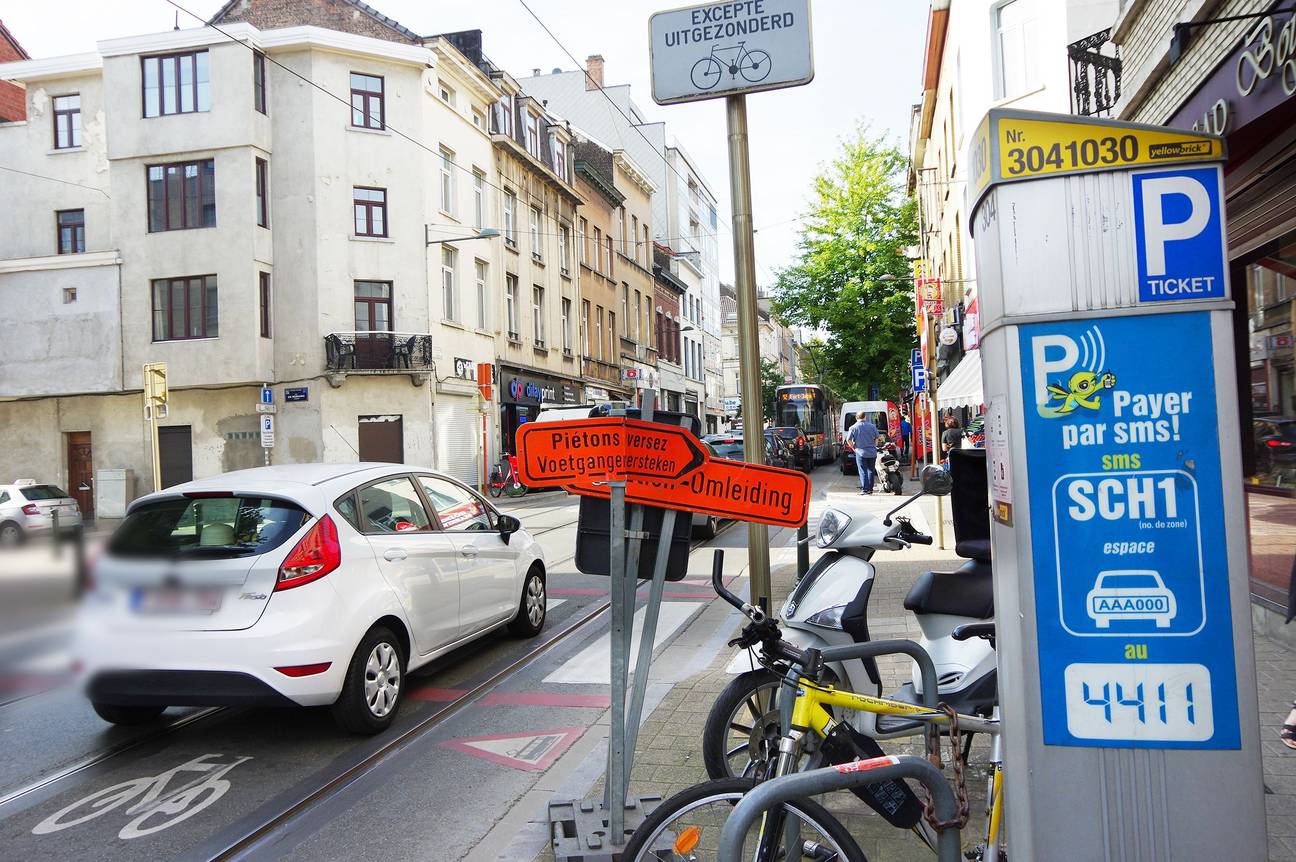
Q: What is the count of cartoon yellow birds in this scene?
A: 1